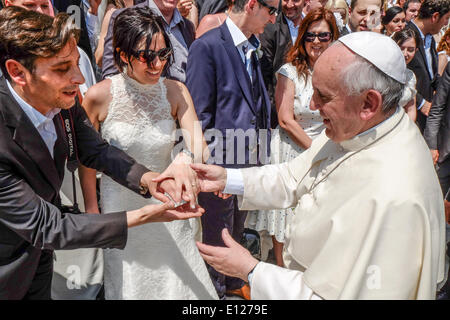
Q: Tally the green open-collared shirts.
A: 0